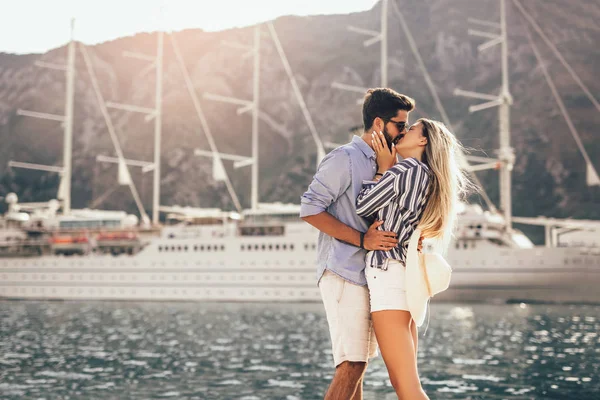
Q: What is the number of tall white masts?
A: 5